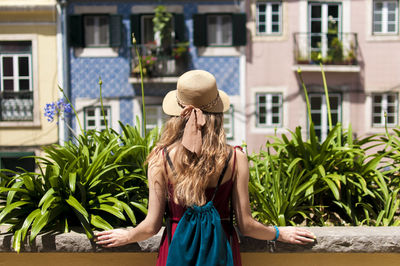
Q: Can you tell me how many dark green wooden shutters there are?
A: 6